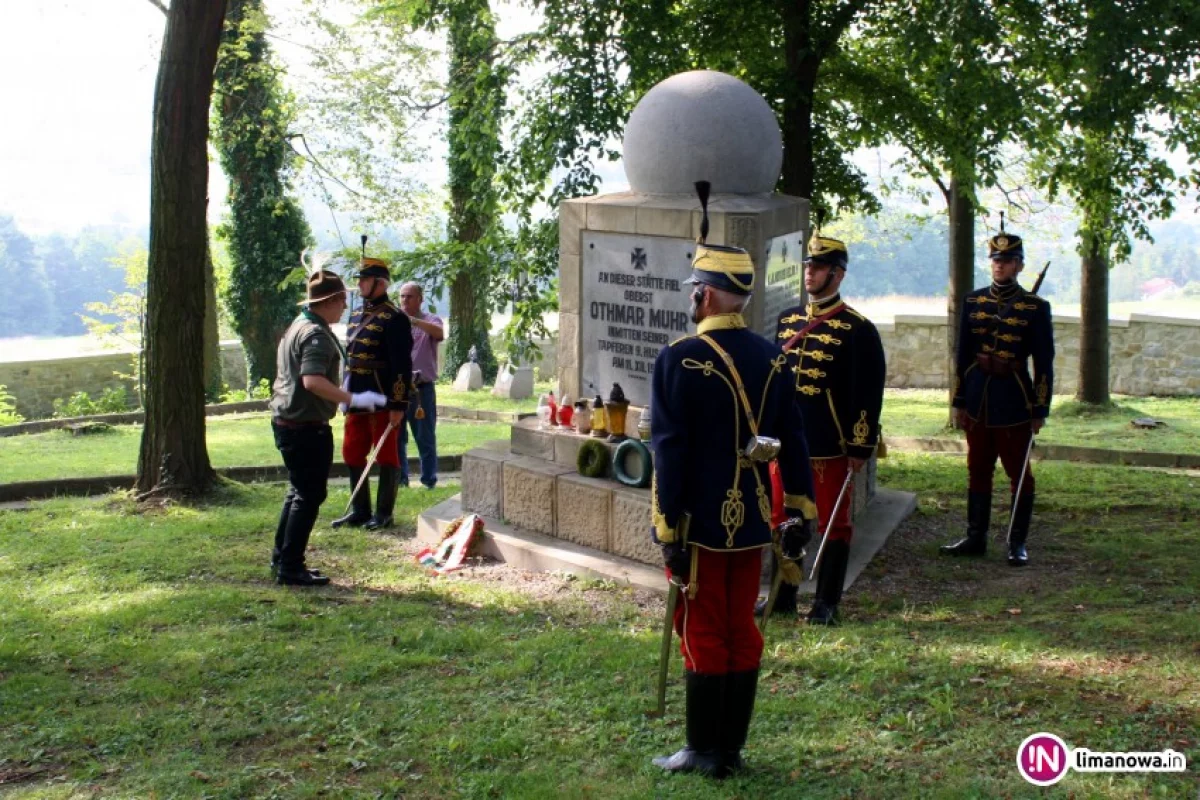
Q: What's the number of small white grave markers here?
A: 2